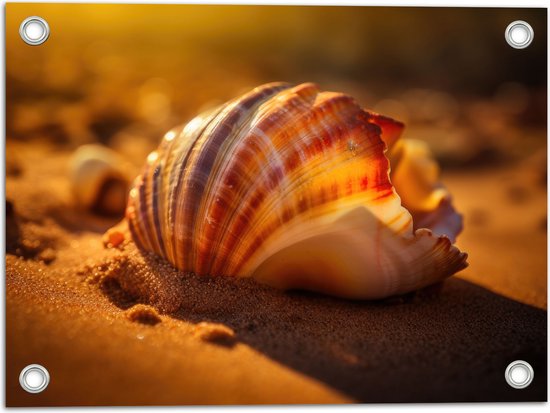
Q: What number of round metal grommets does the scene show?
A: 4